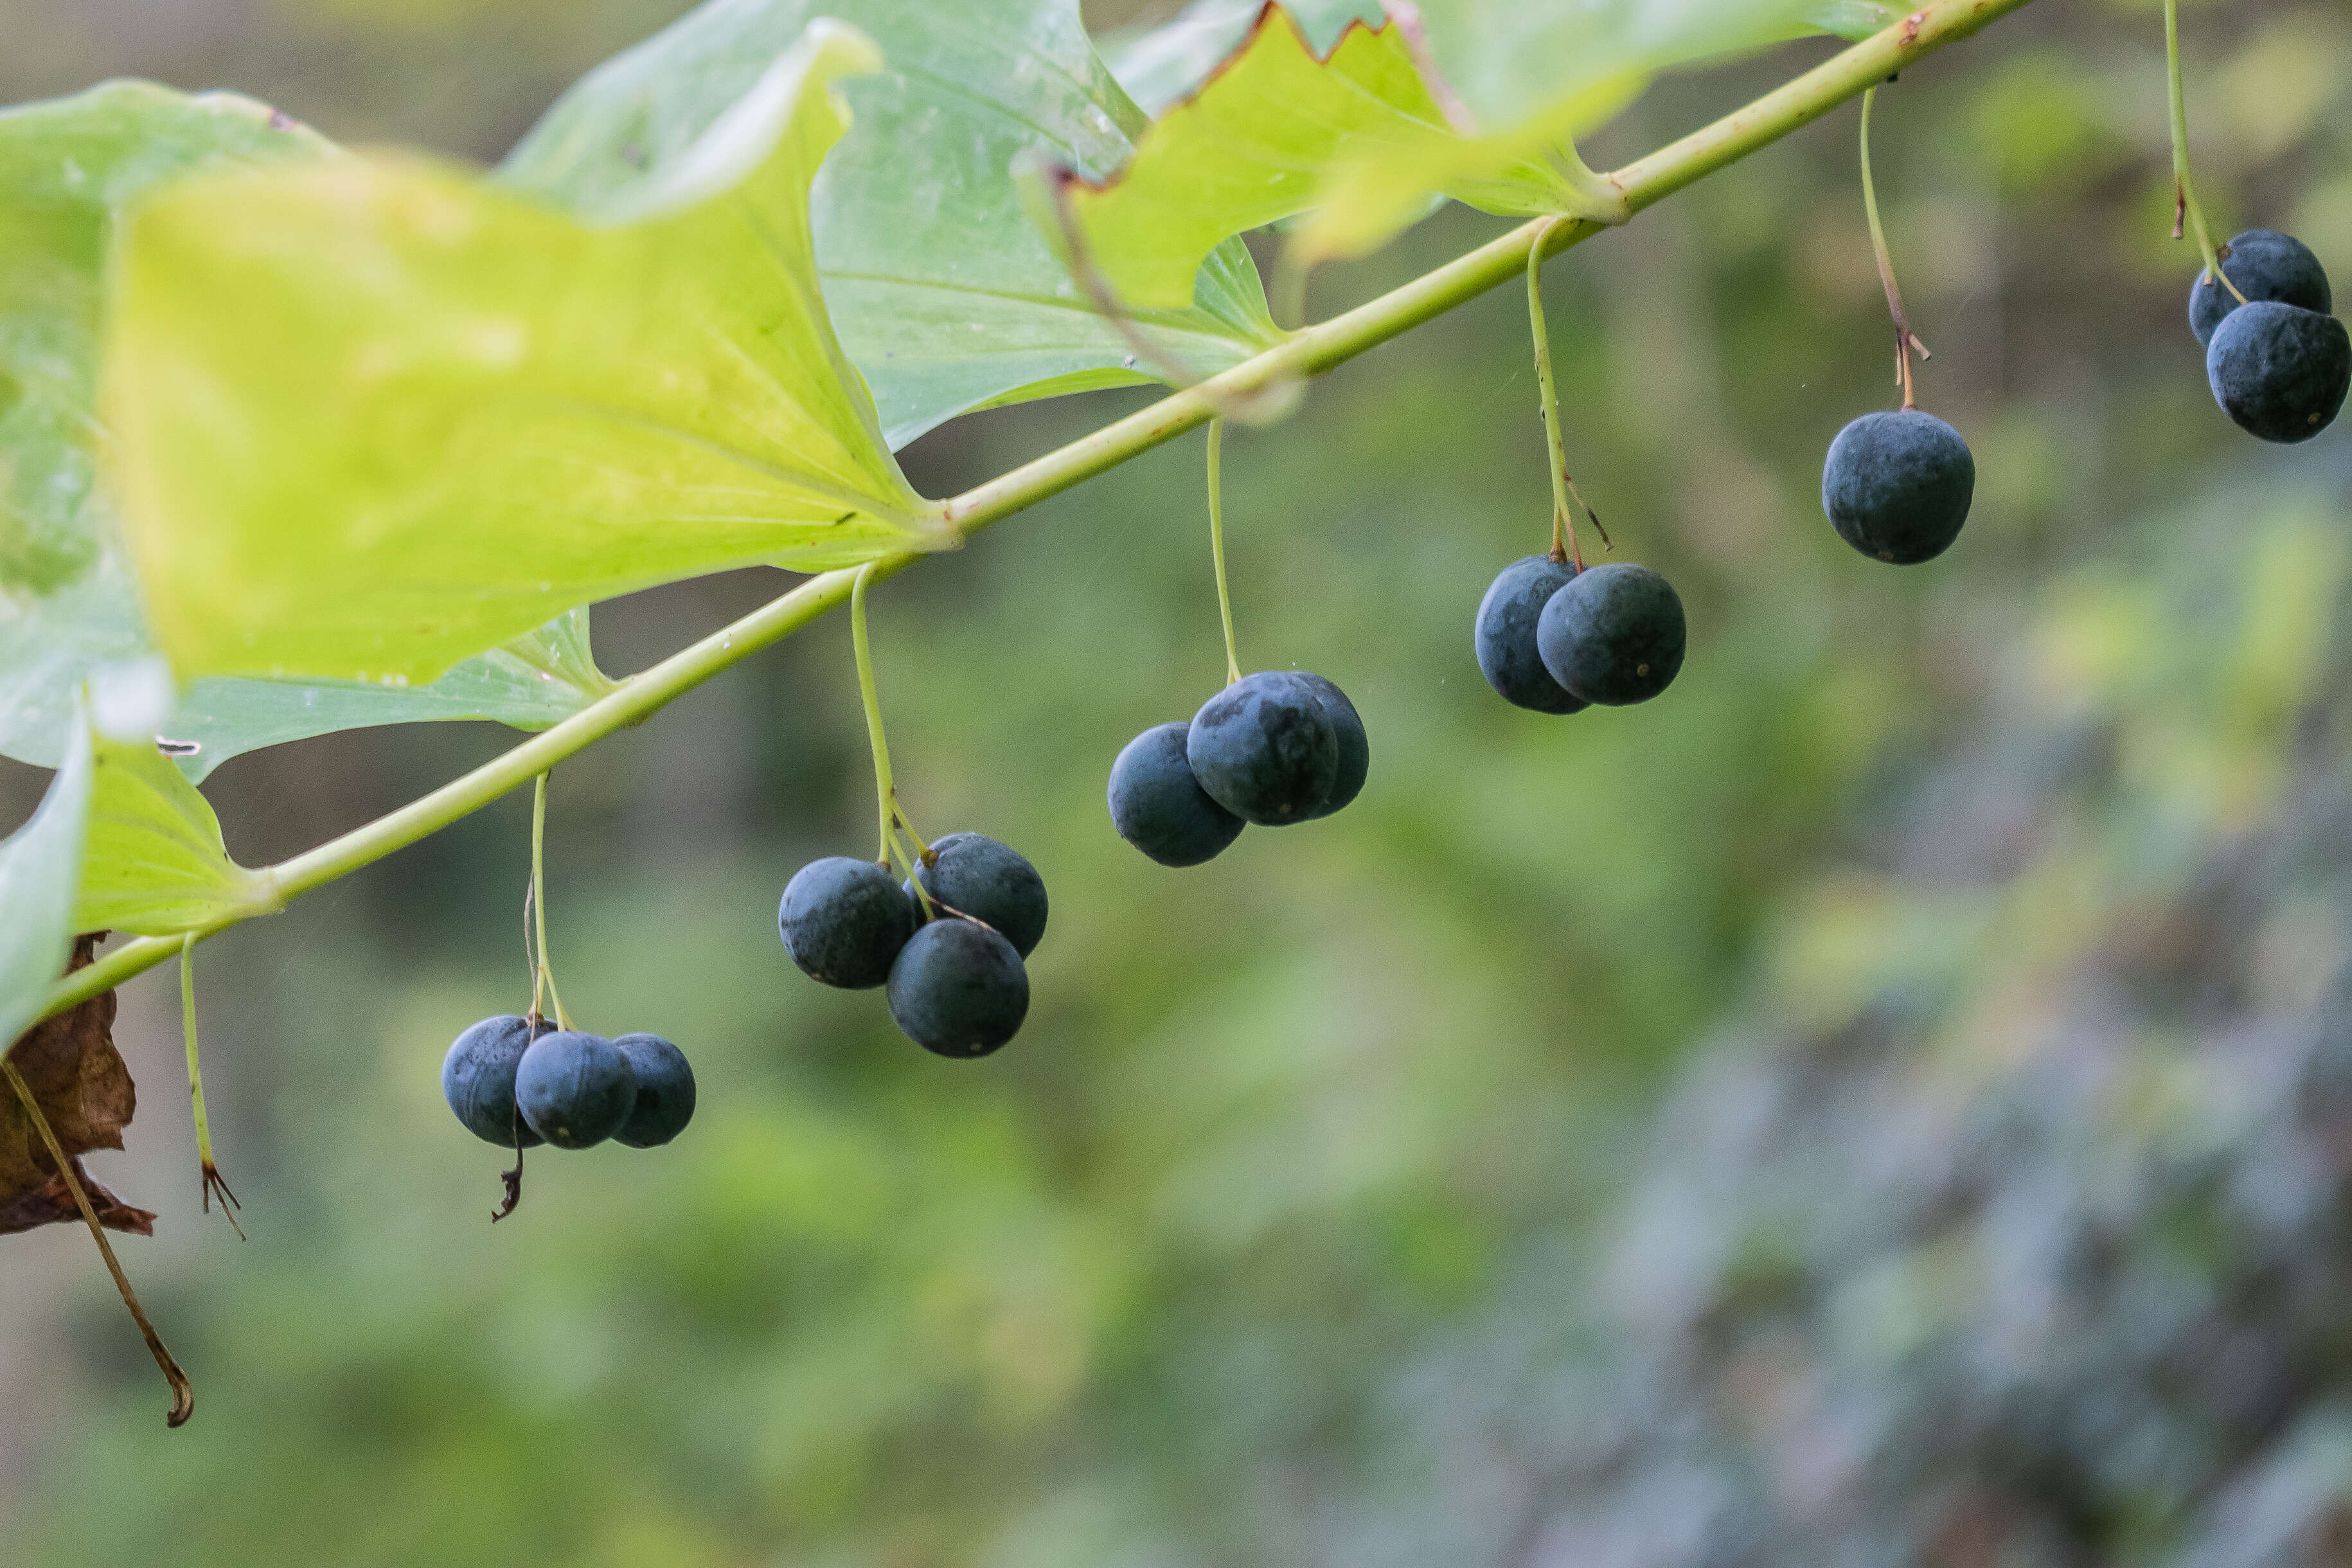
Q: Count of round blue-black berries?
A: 14